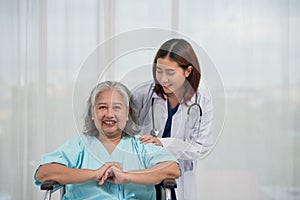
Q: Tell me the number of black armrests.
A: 2